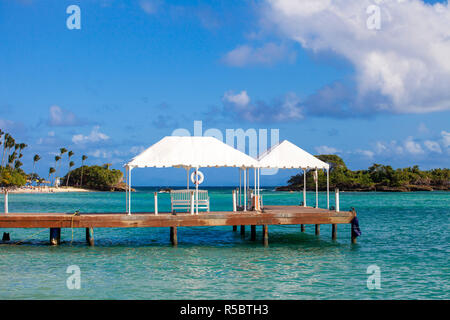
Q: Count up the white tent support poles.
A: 12